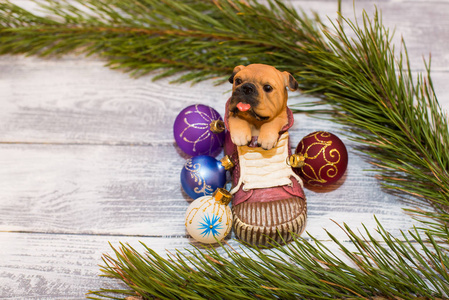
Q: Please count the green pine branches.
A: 3